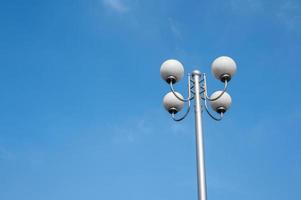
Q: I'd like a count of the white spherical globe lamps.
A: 4